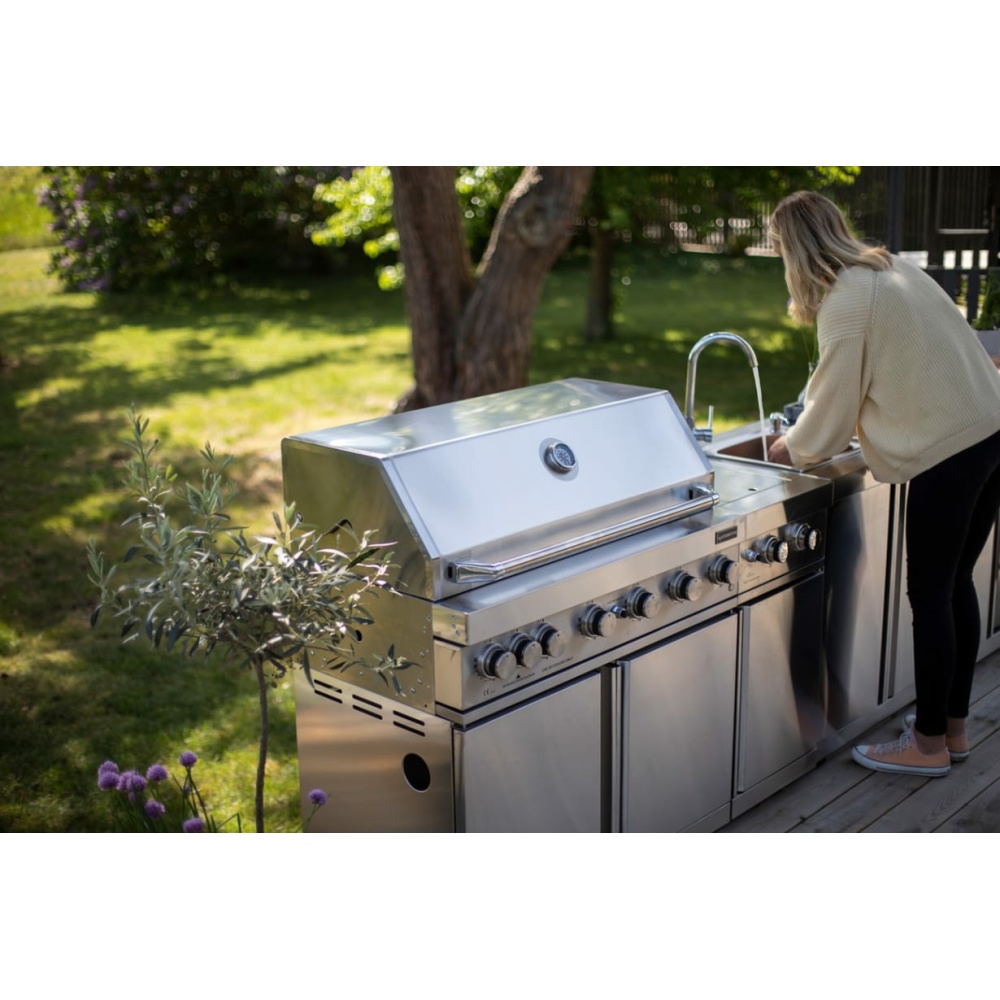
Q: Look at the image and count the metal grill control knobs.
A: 9